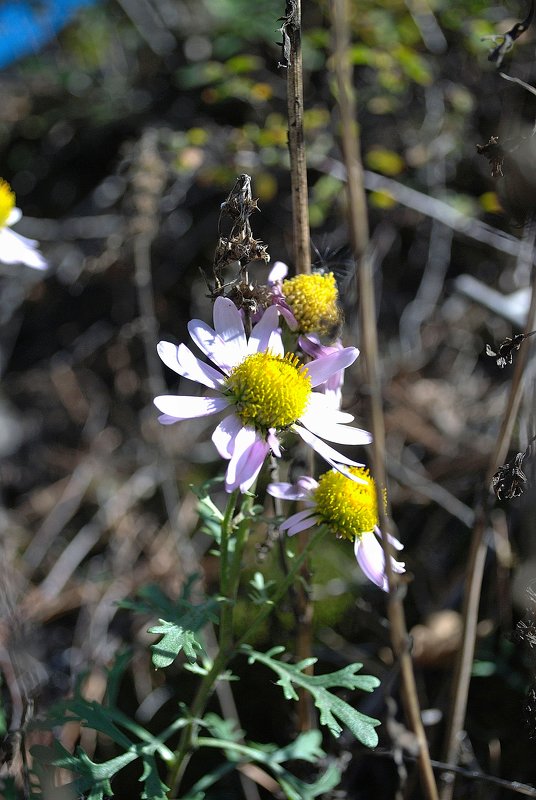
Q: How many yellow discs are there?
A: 4